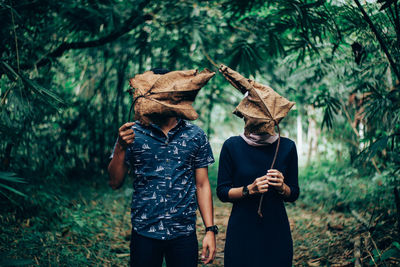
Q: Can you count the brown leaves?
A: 2